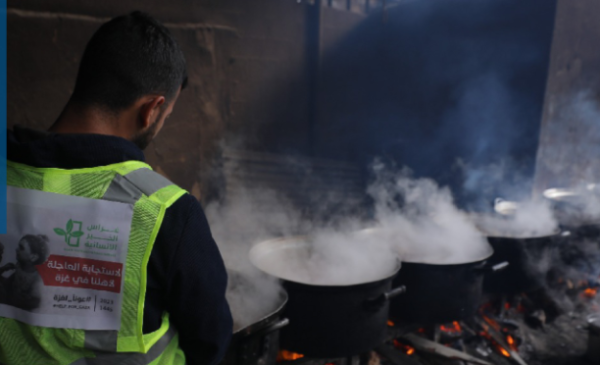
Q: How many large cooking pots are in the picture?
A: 4